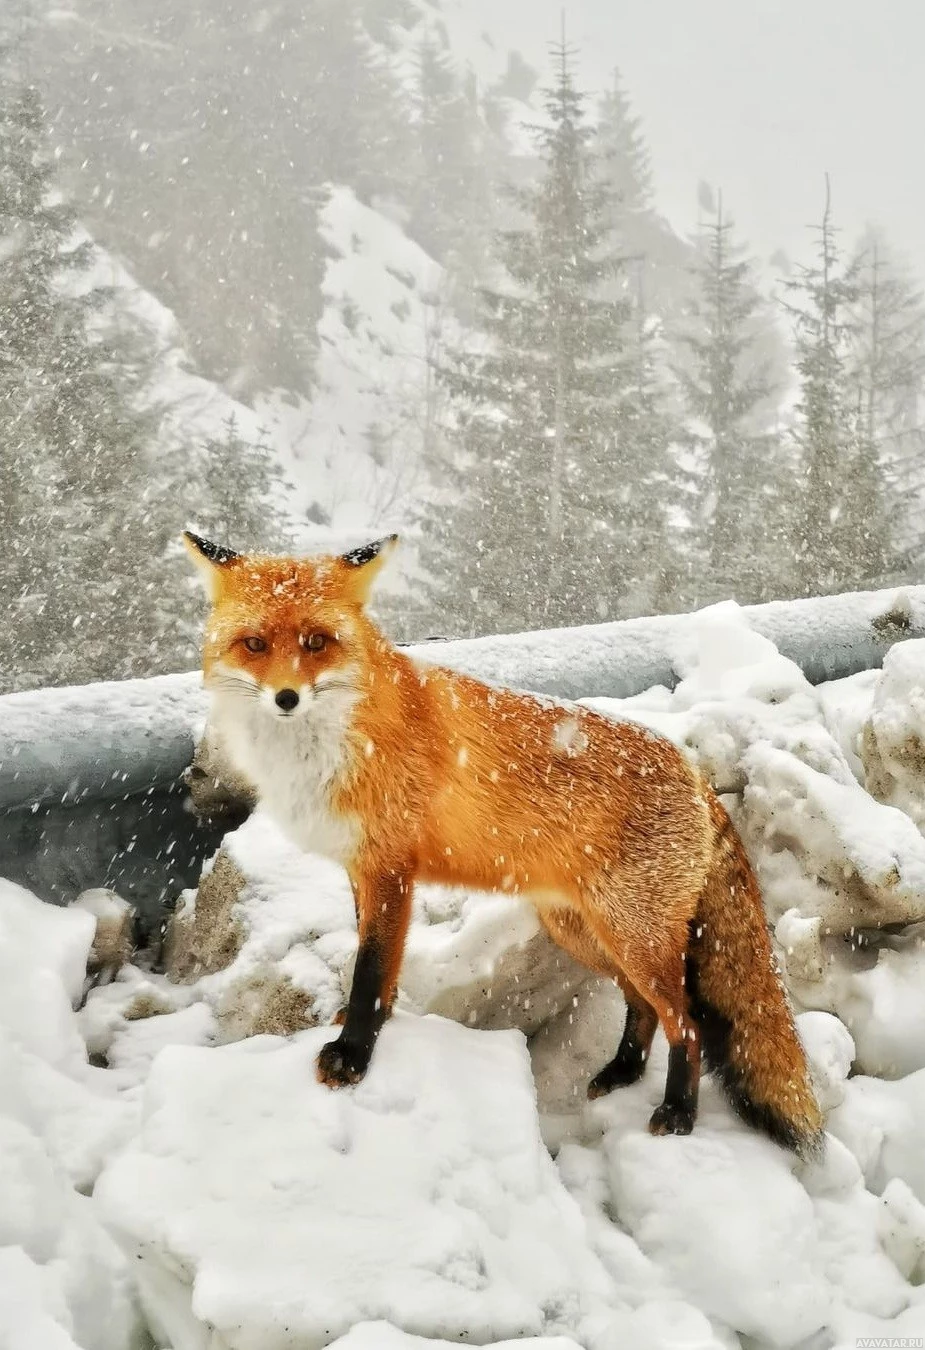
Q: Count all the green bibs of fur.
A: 0